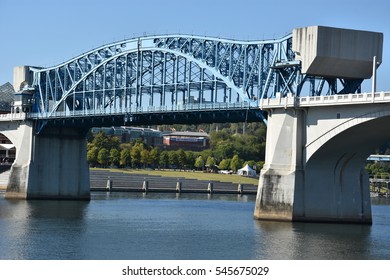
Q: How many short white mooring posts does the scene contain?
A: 5